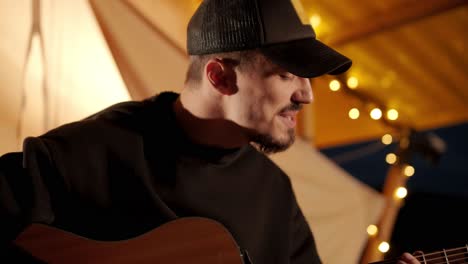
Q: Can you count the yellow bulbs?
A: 12